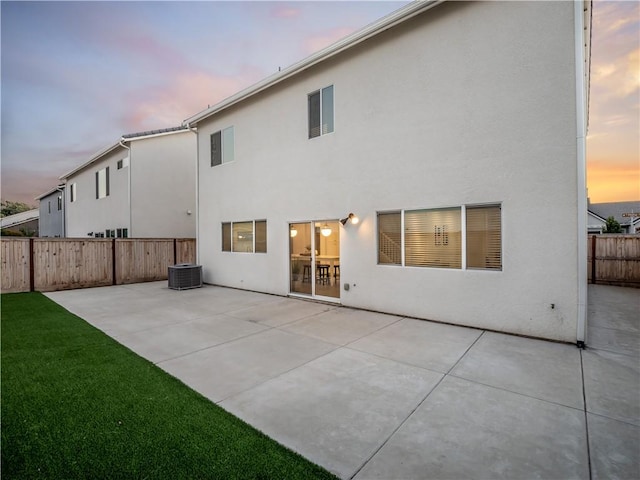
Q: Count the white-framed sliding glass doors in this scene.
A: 1